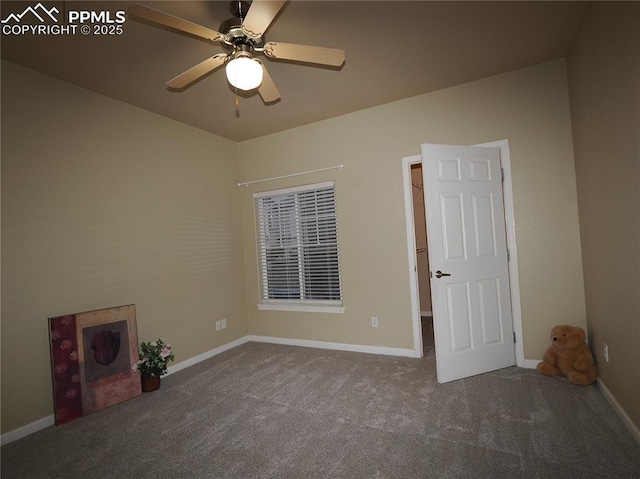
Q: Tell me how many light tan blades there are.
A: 5